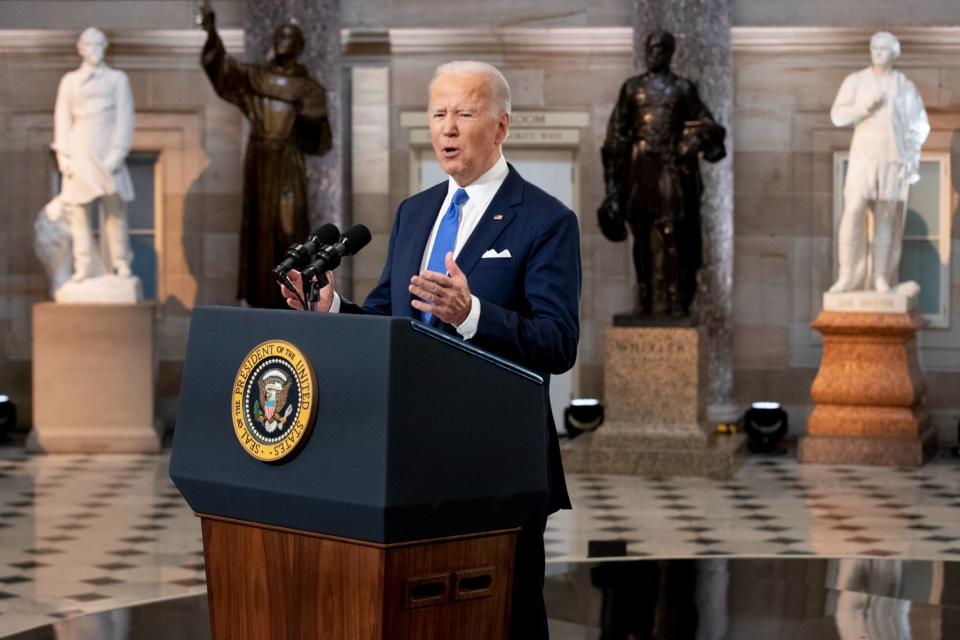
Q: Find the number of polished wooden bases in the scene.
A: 1